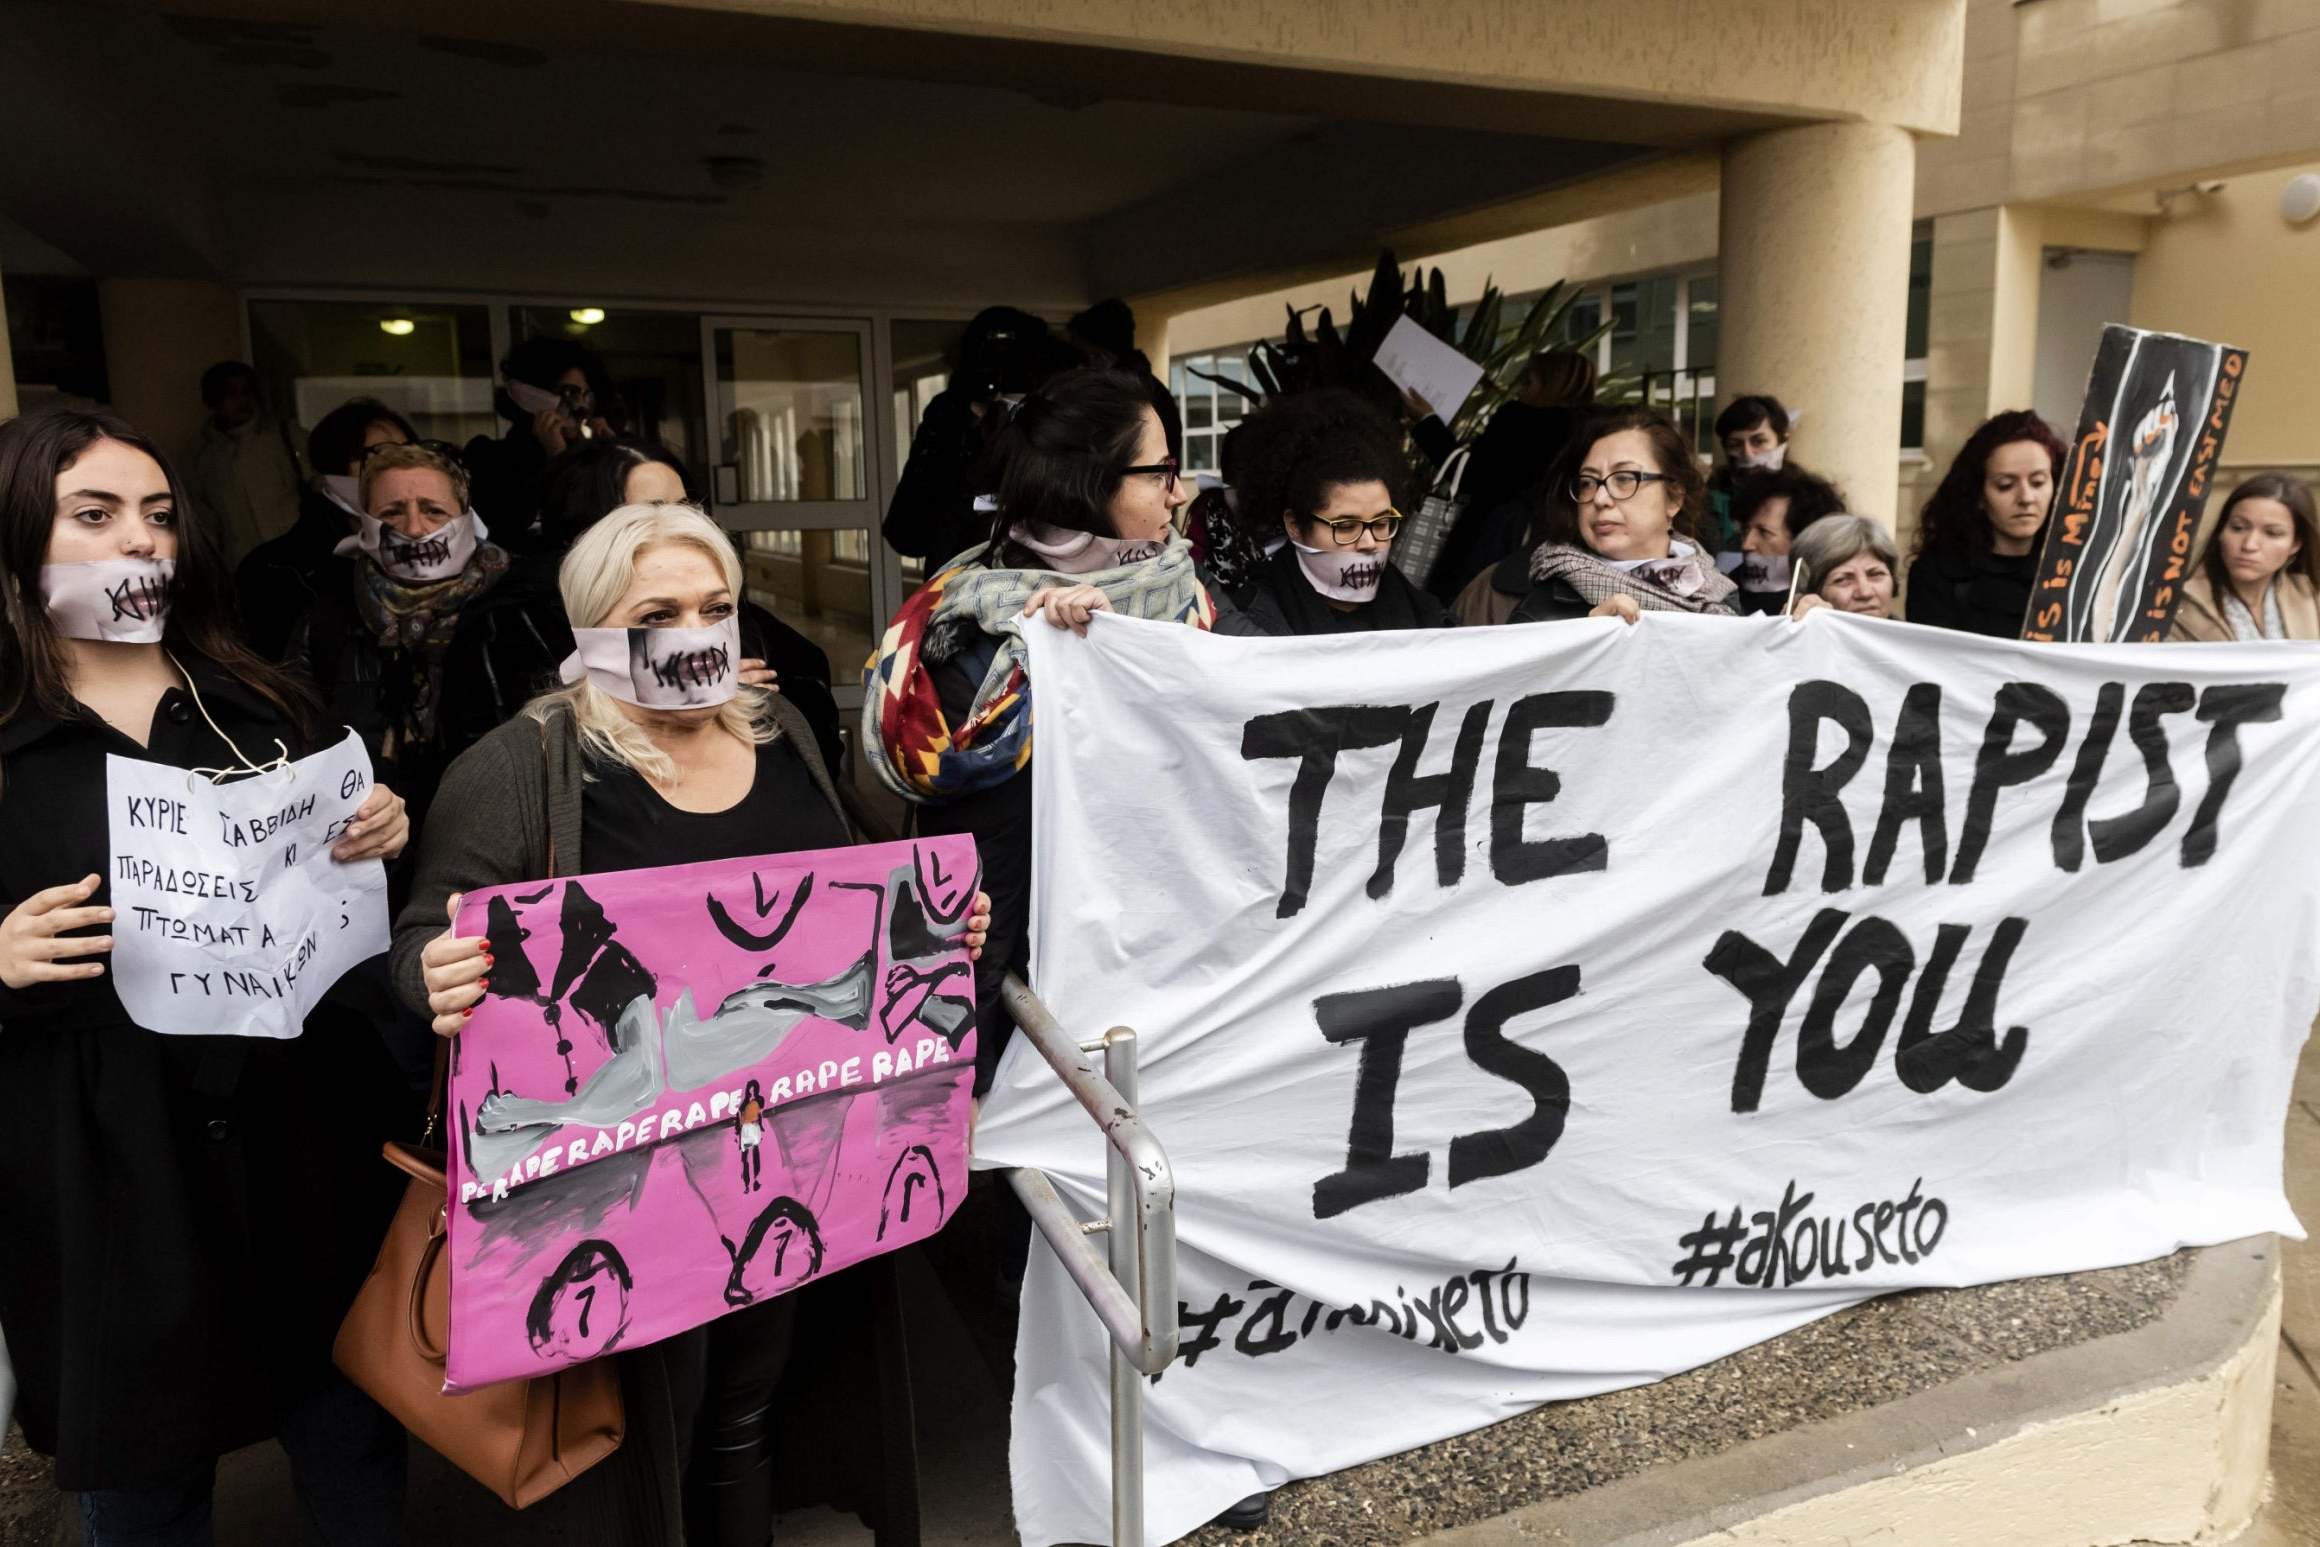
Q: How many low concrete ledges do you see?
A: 1